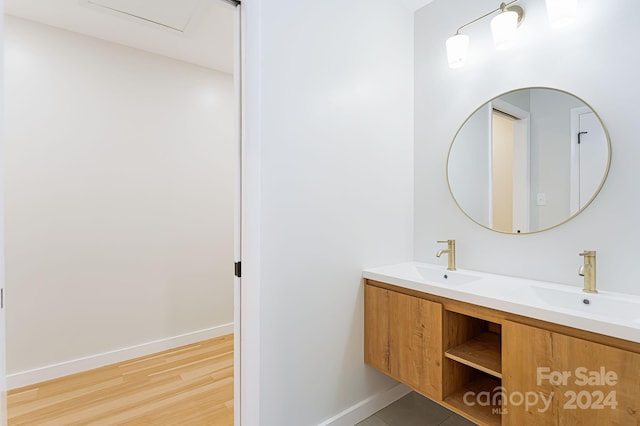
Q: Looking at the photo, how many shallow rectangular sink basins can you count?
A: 2